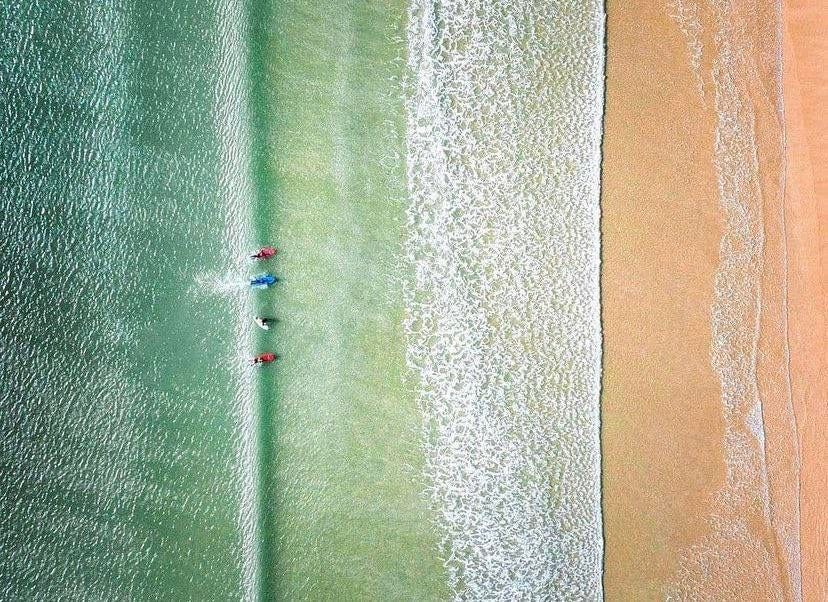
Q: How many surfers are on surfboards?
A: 4